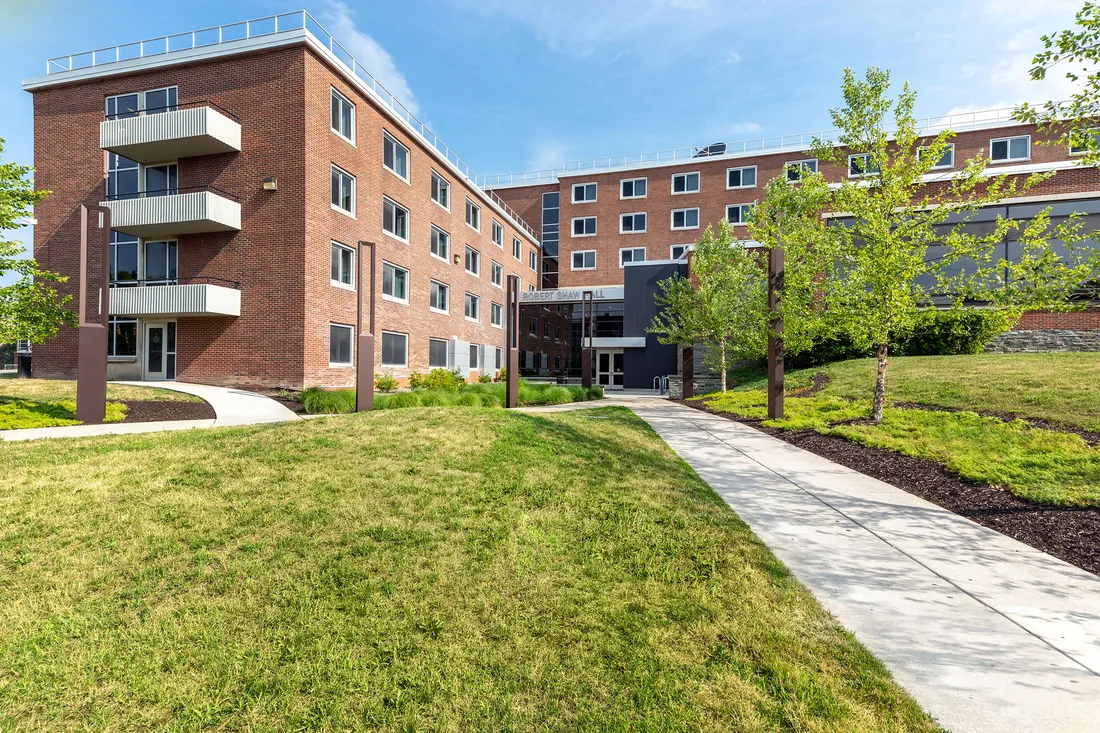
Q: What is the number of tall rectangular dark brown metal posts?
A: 6